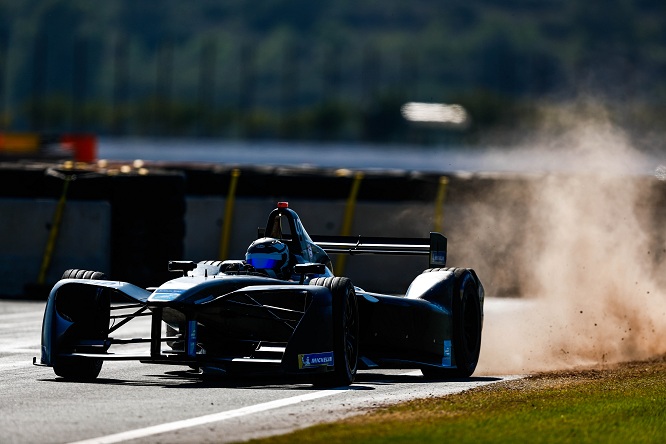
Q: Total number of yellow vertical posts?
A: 4